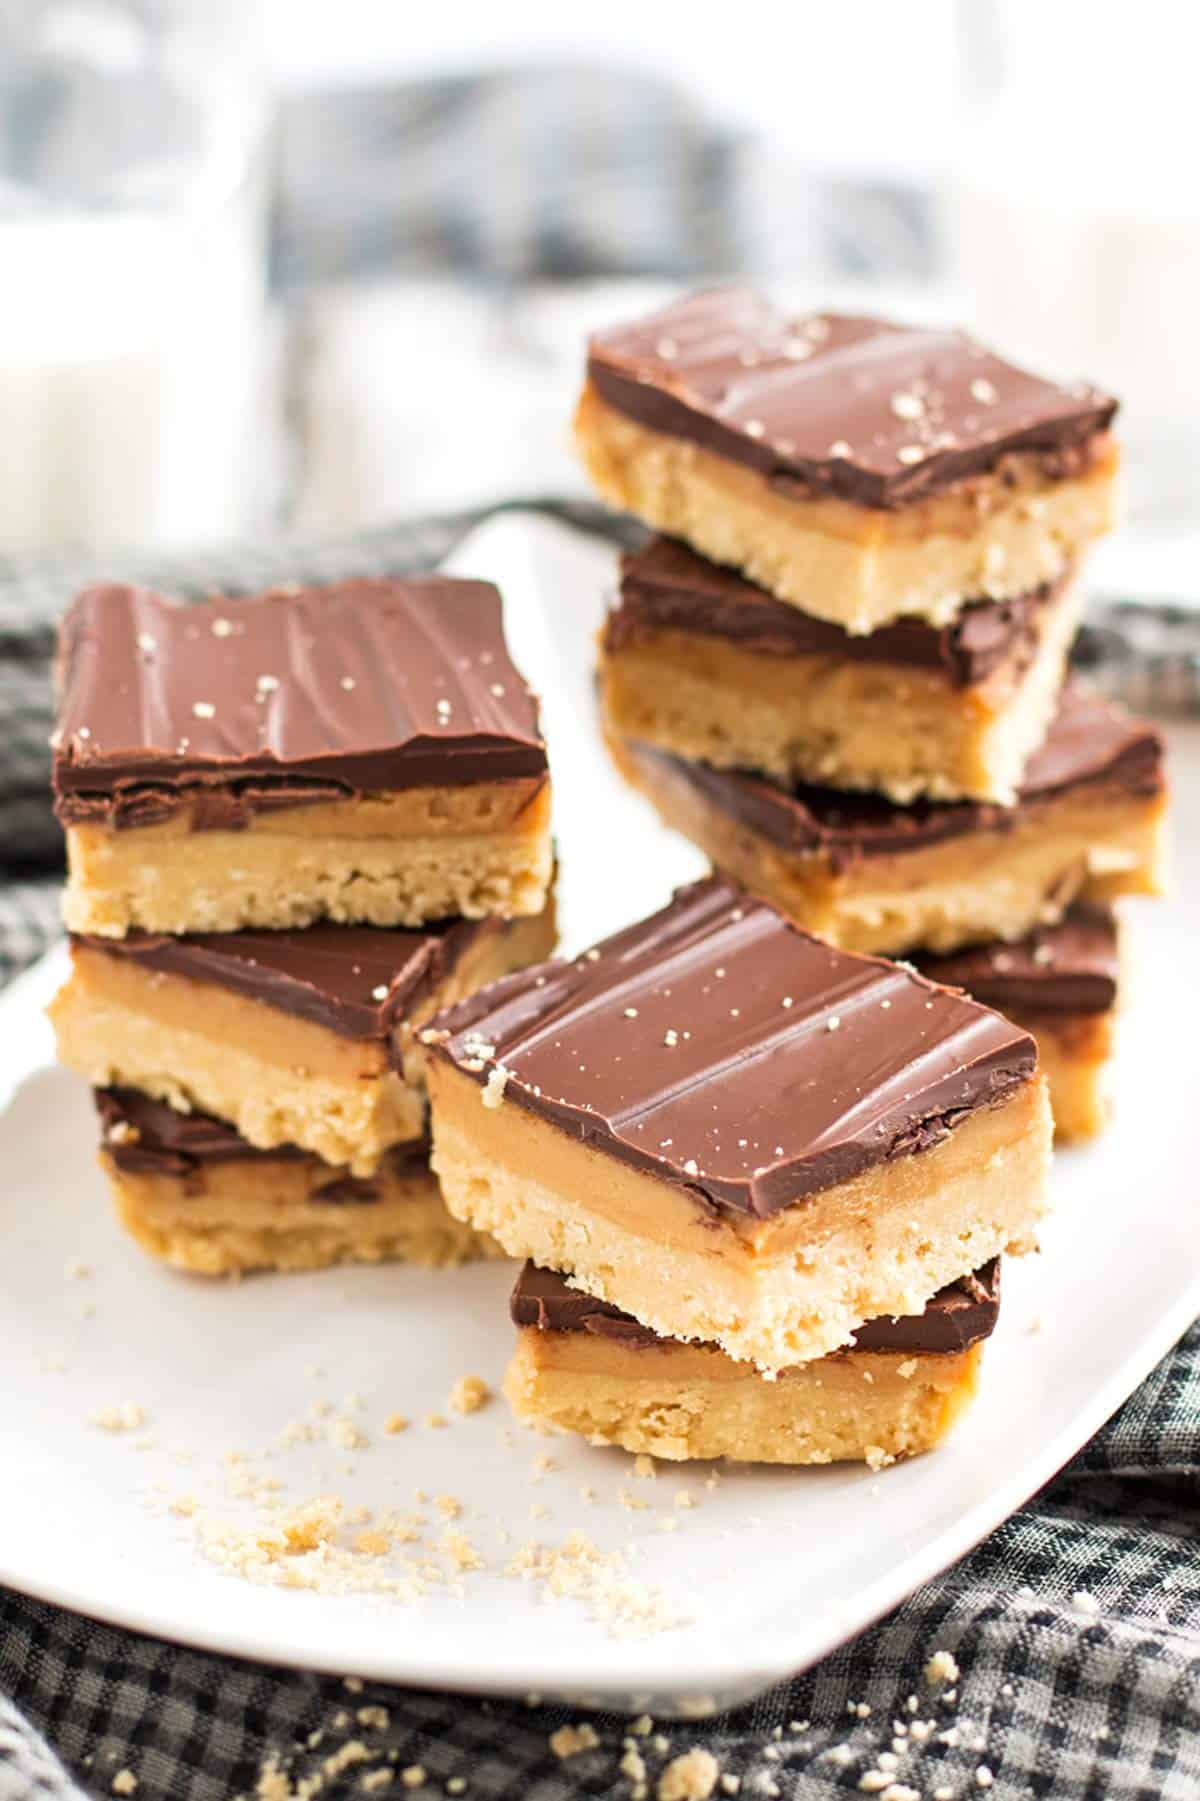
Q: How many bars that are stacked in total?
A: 9